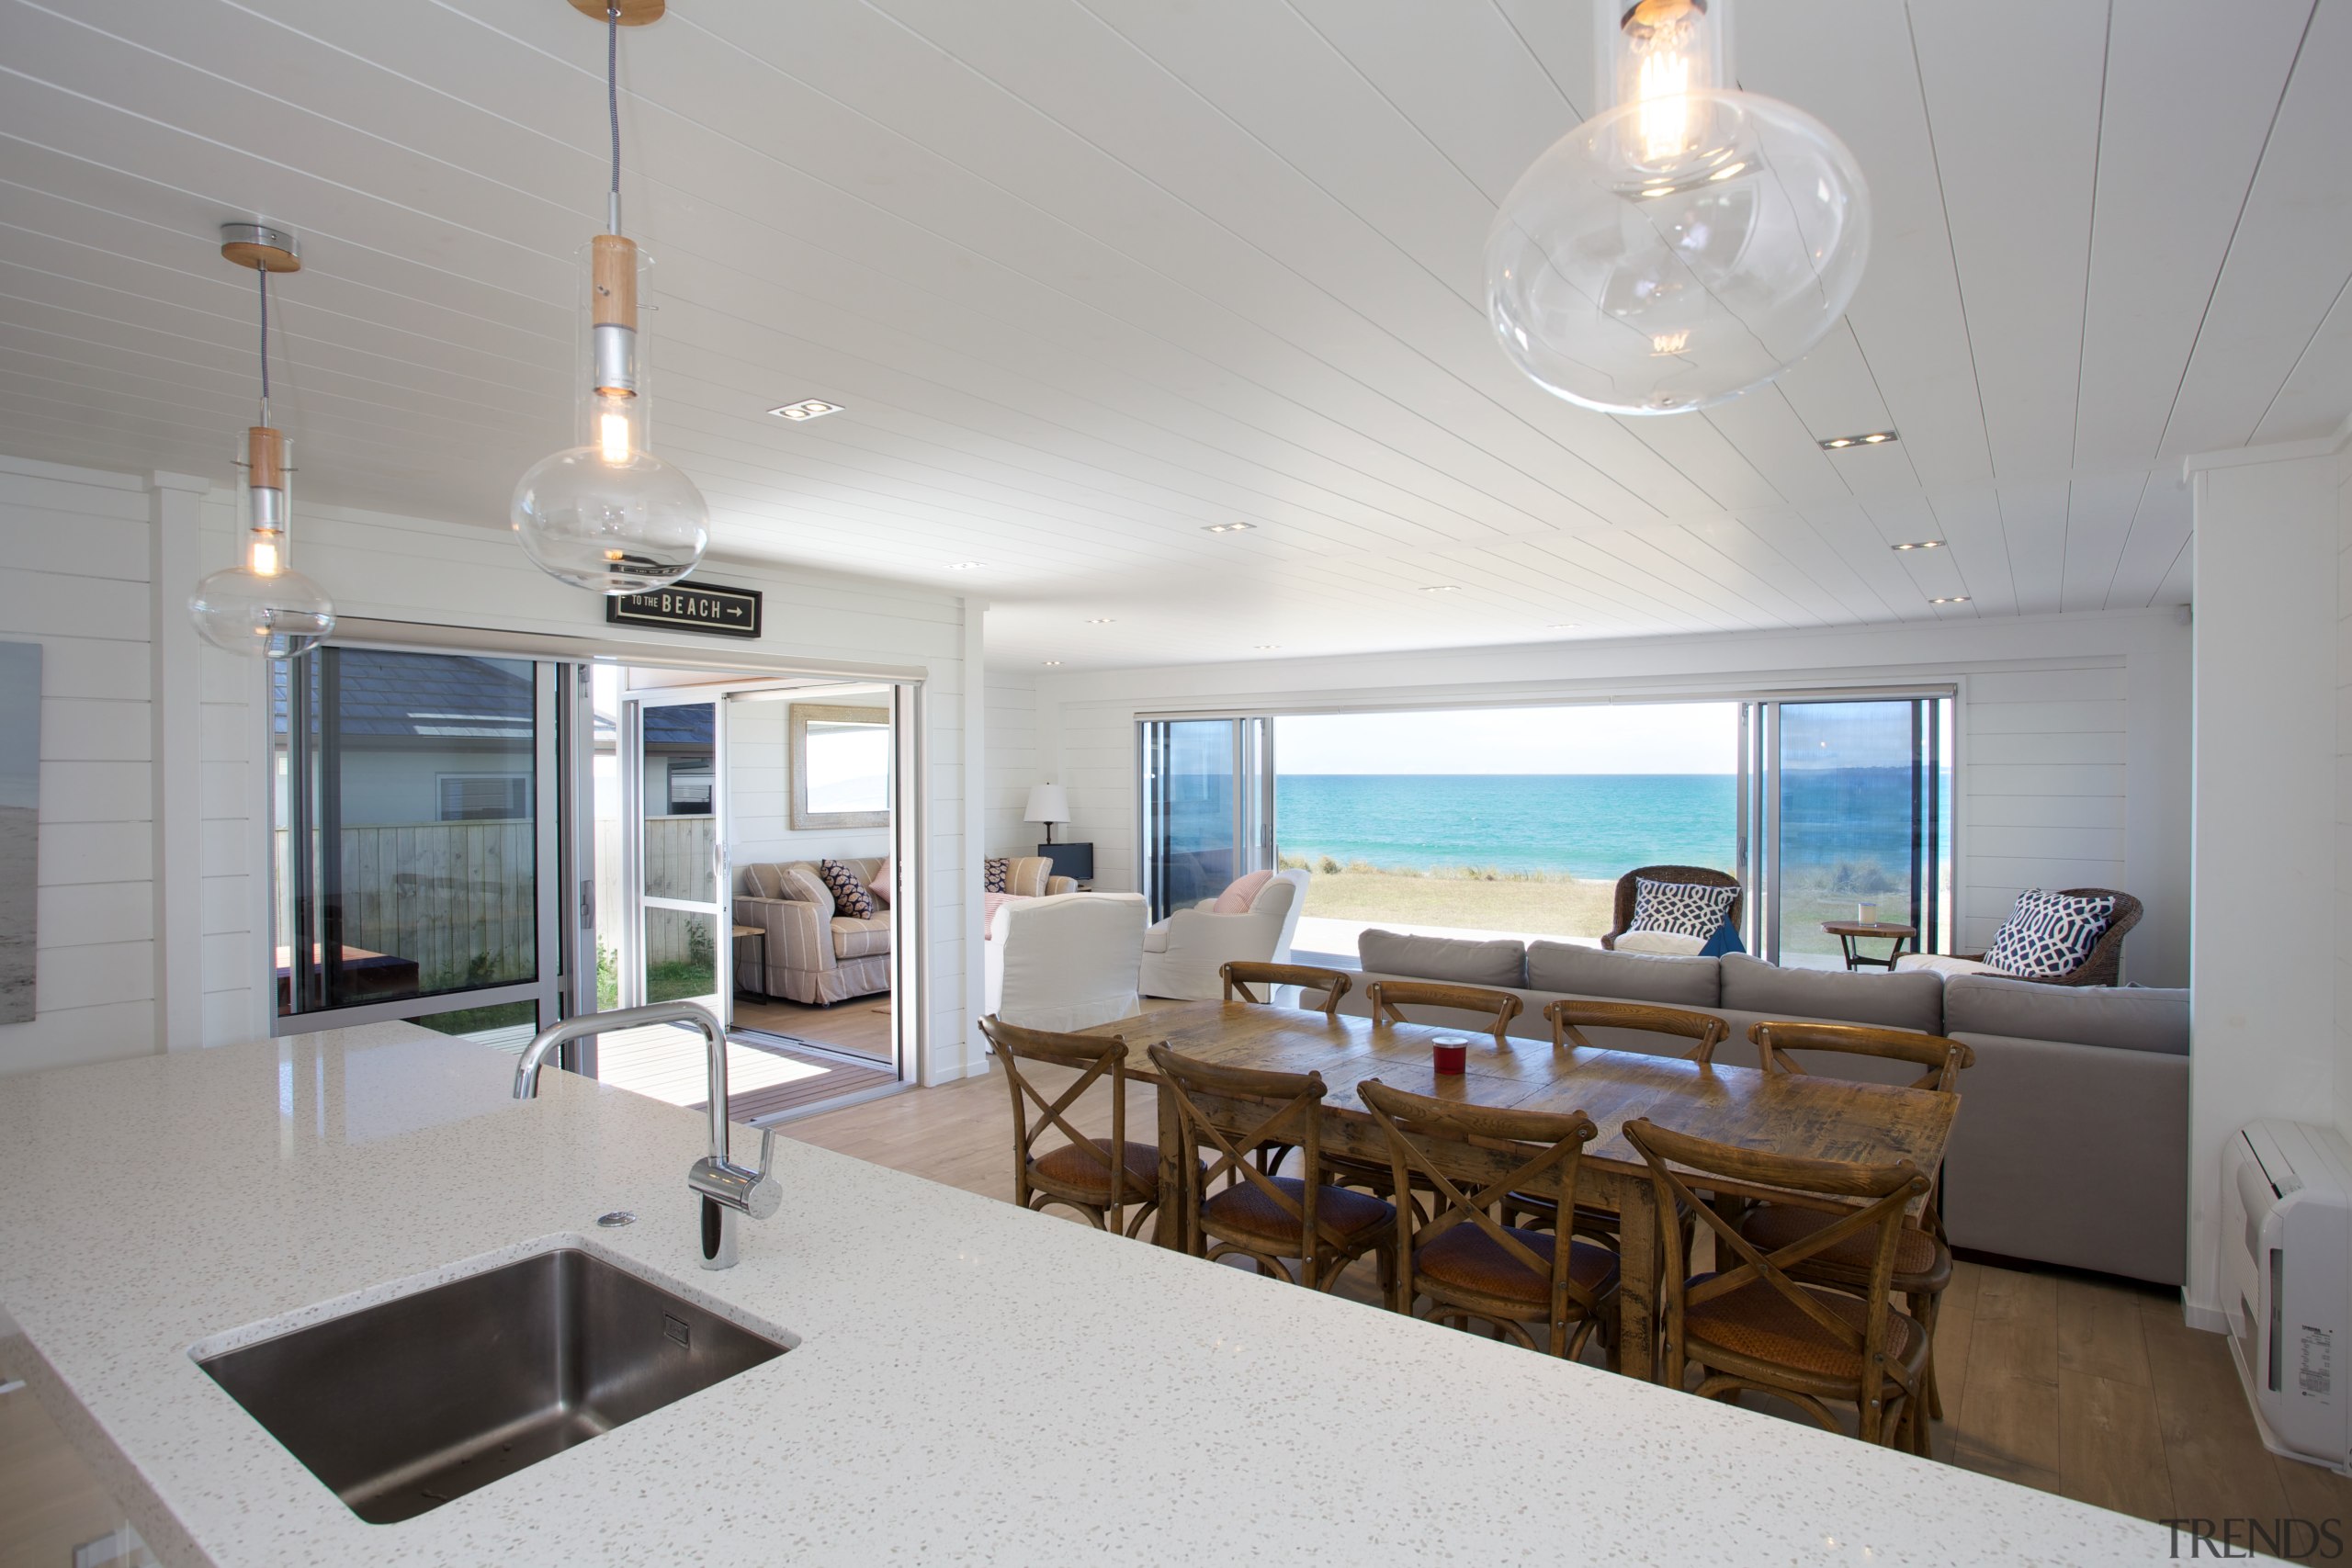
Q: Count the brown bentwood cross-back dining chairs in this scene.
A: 8